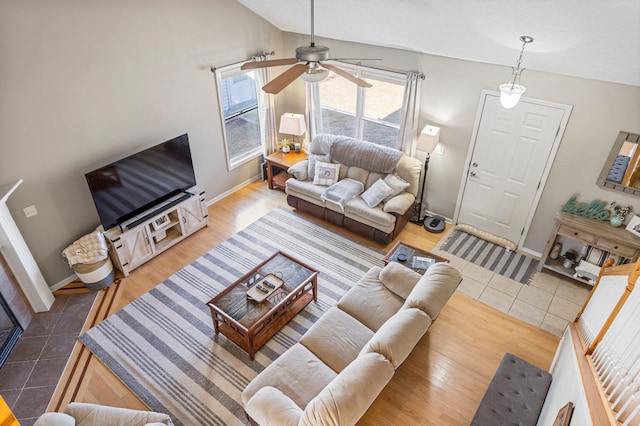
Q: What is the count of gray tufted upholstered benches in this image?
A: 1